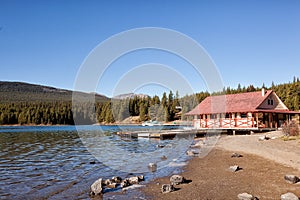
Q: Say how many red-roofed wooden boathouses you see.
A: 1